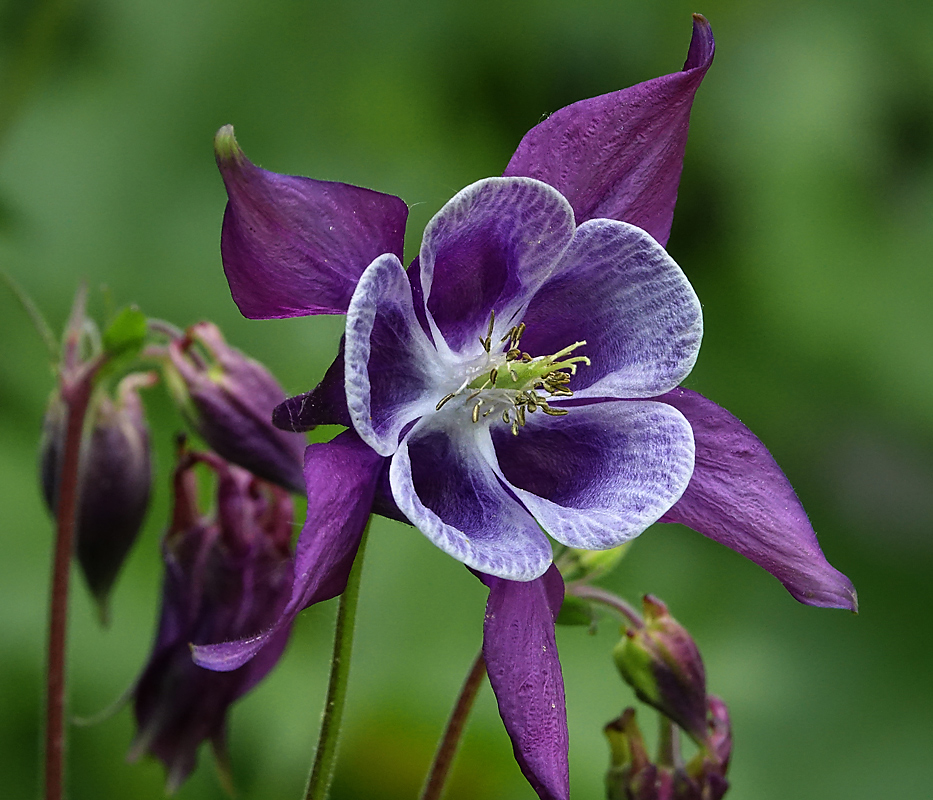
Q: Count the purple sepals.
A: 5